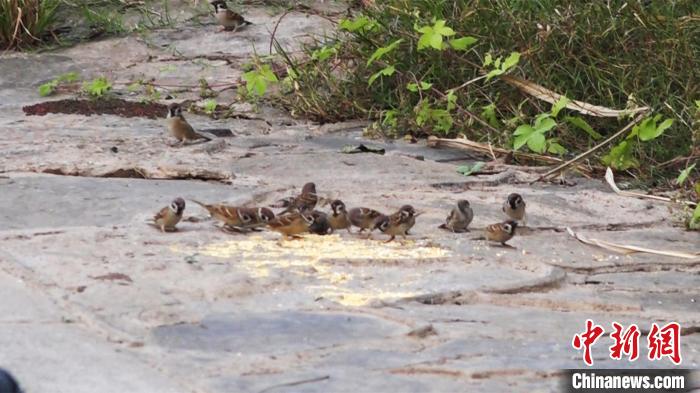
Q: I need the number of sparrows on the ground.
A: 14